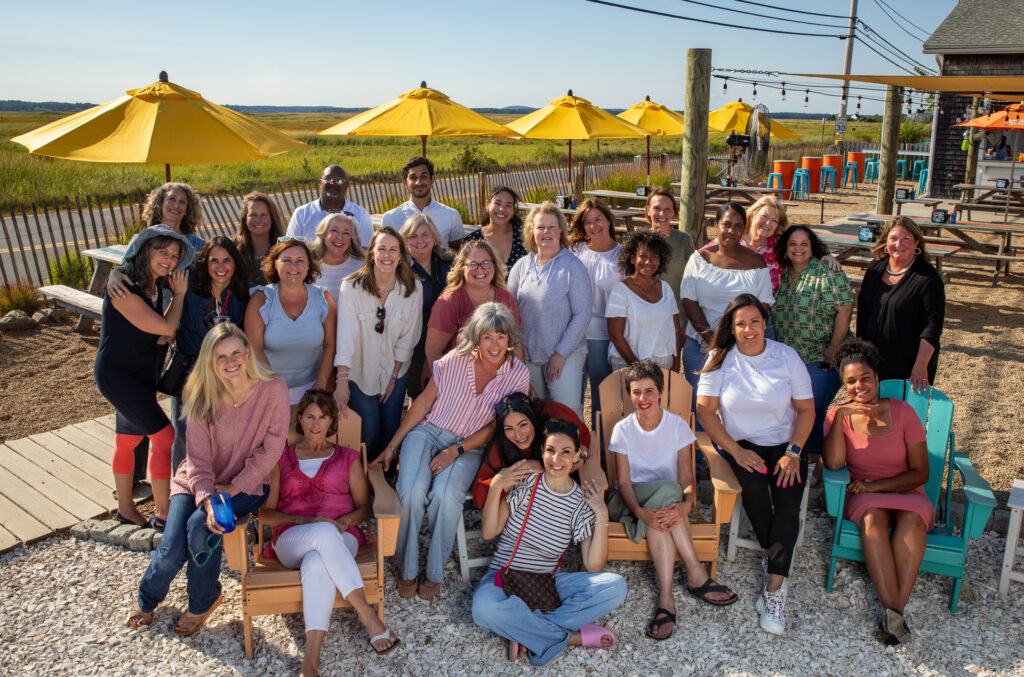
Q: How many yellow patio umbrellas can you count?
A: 5